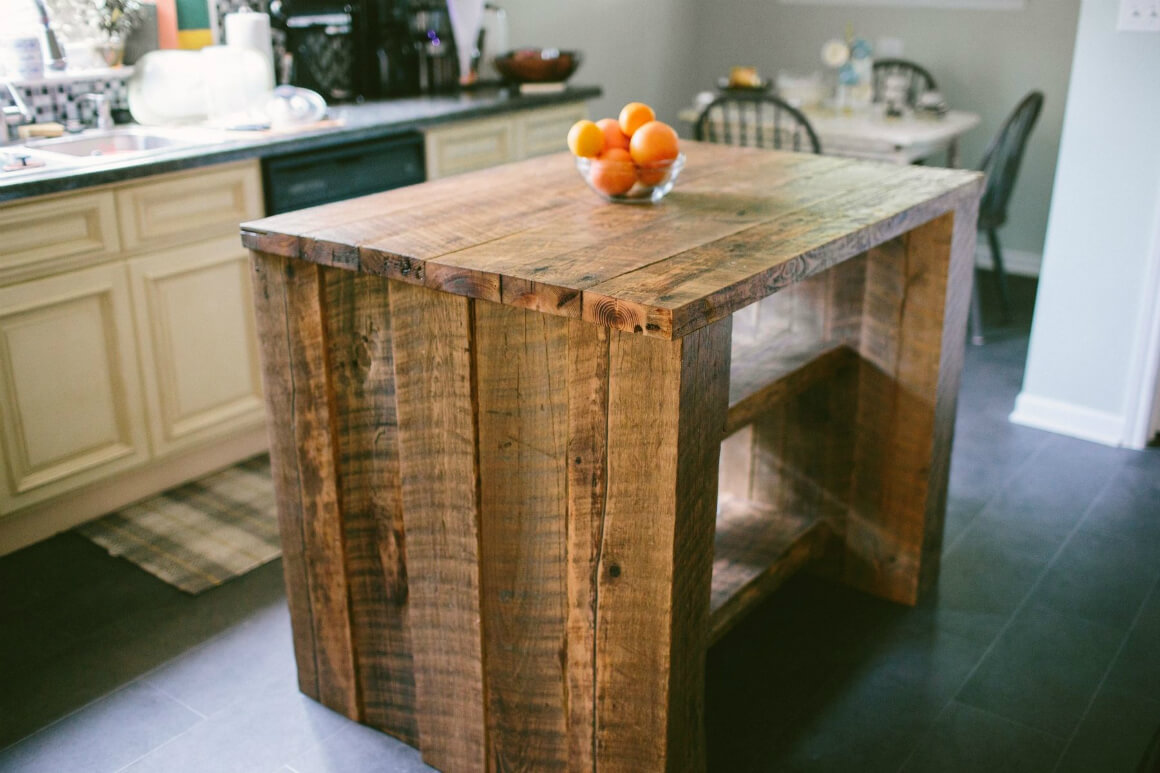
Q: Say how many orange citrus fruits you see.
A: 6